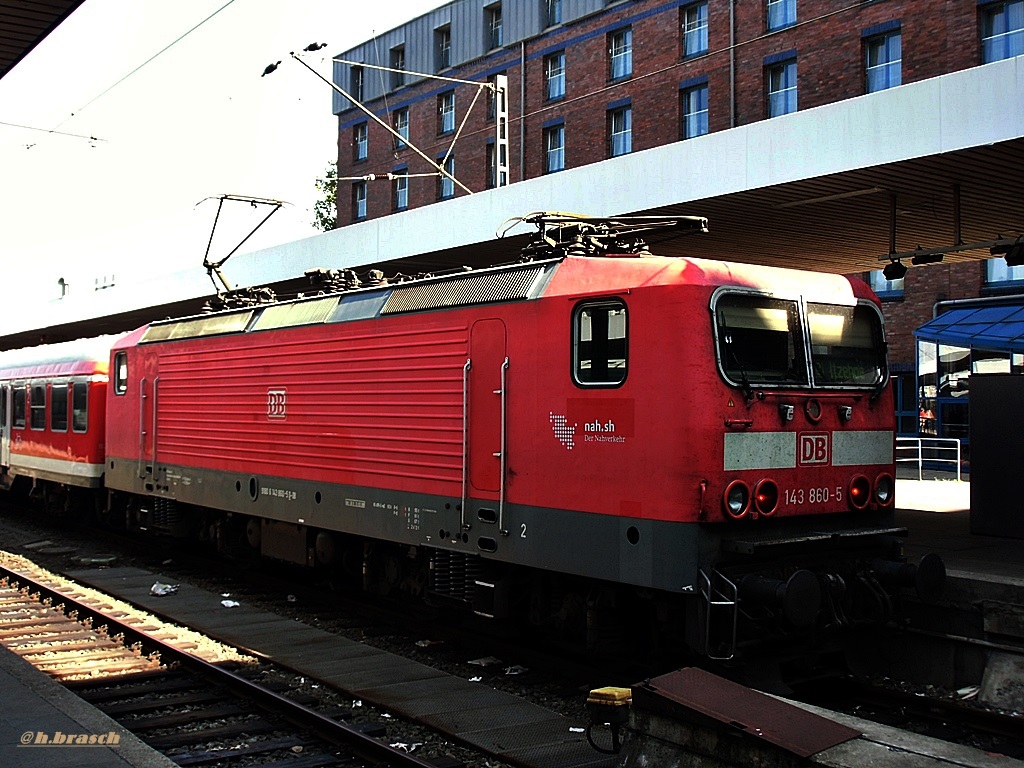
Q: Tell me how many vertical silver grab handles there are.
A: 4